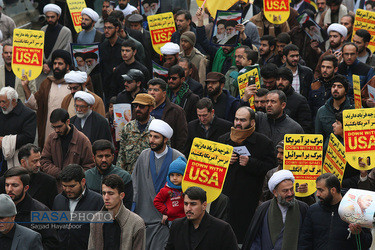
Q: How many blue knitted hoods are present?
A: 1